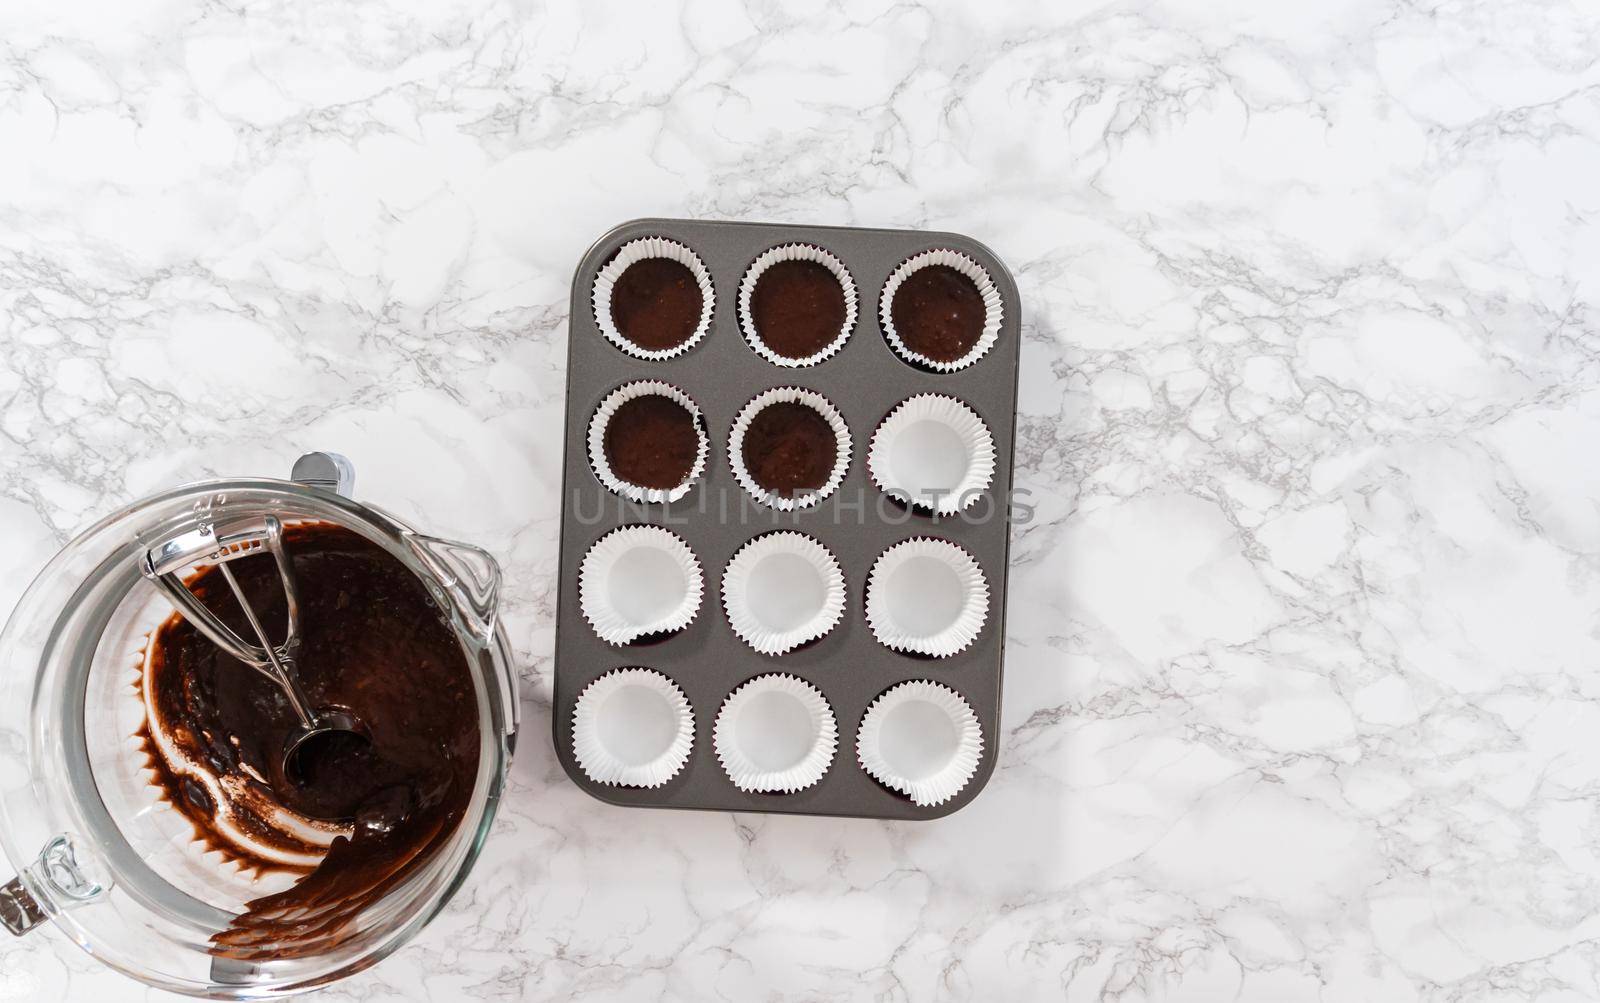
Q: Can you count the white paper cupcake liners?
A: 12